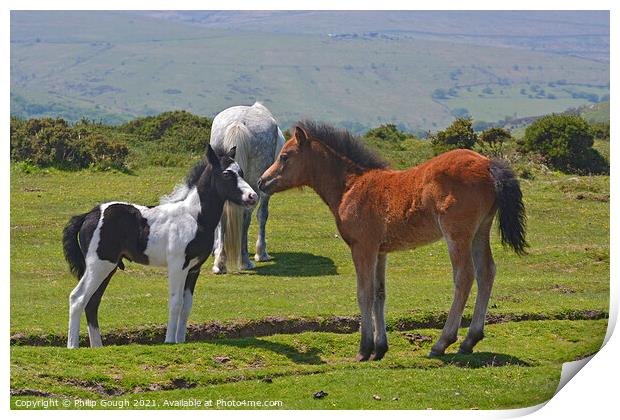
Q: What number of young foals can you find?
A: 2